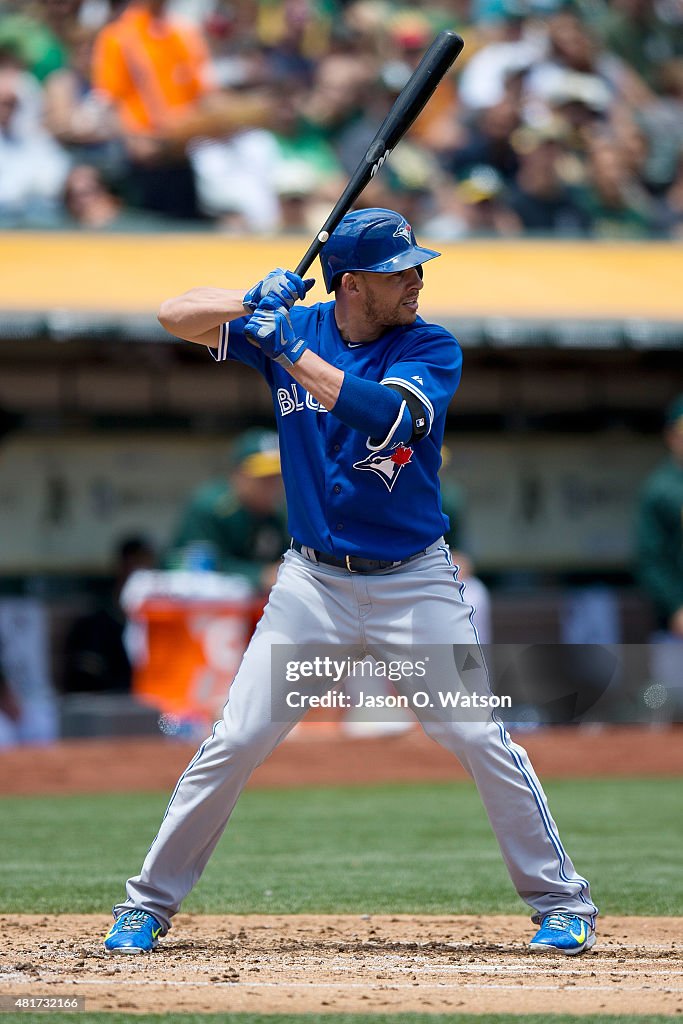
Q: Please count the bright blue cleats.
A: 2